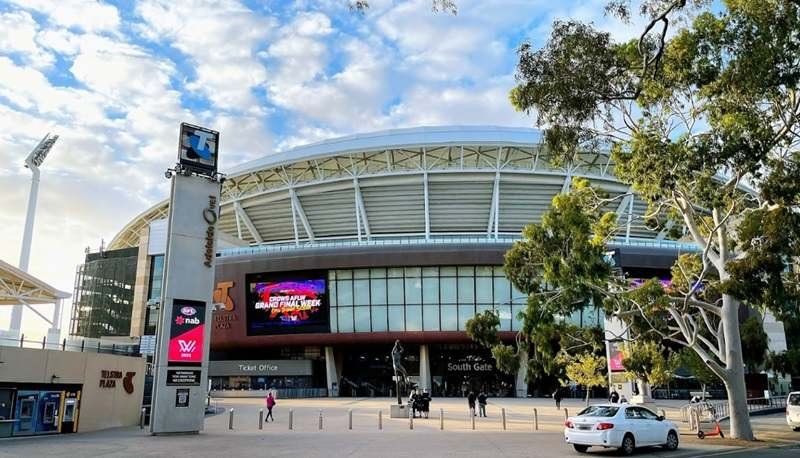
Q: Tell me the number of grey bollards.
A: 13